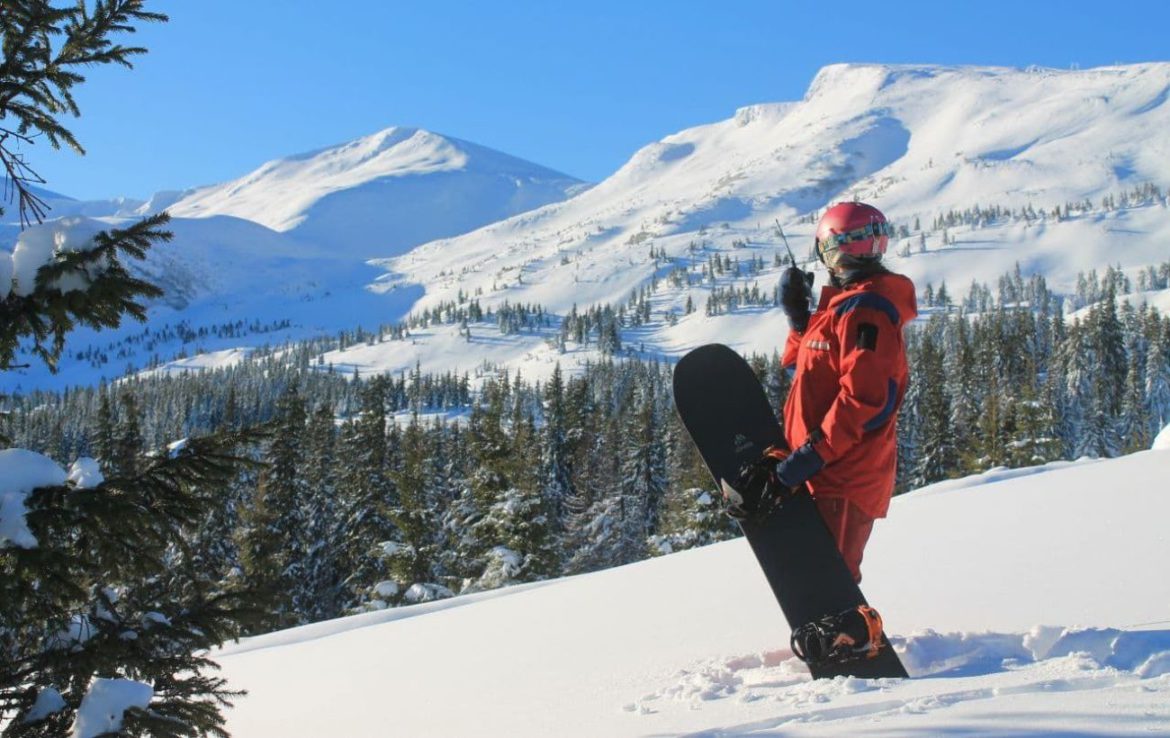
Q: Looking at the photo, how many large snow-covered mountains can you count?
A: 2